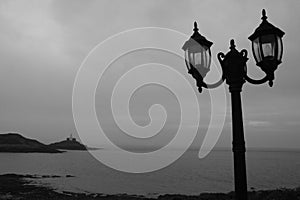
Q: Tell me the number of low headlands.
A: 2